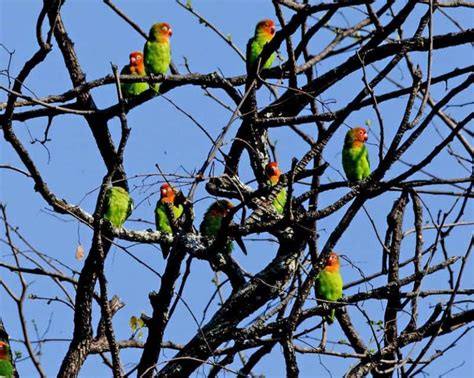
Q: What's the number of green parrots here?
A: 10